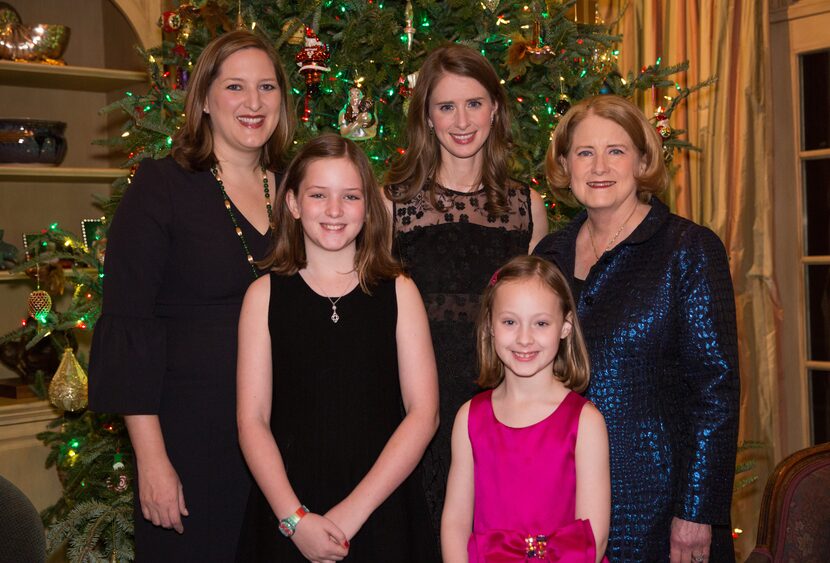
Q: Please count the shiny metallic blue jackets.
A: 1